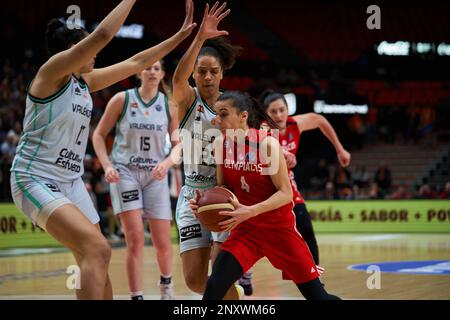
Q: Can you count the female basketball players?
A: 5